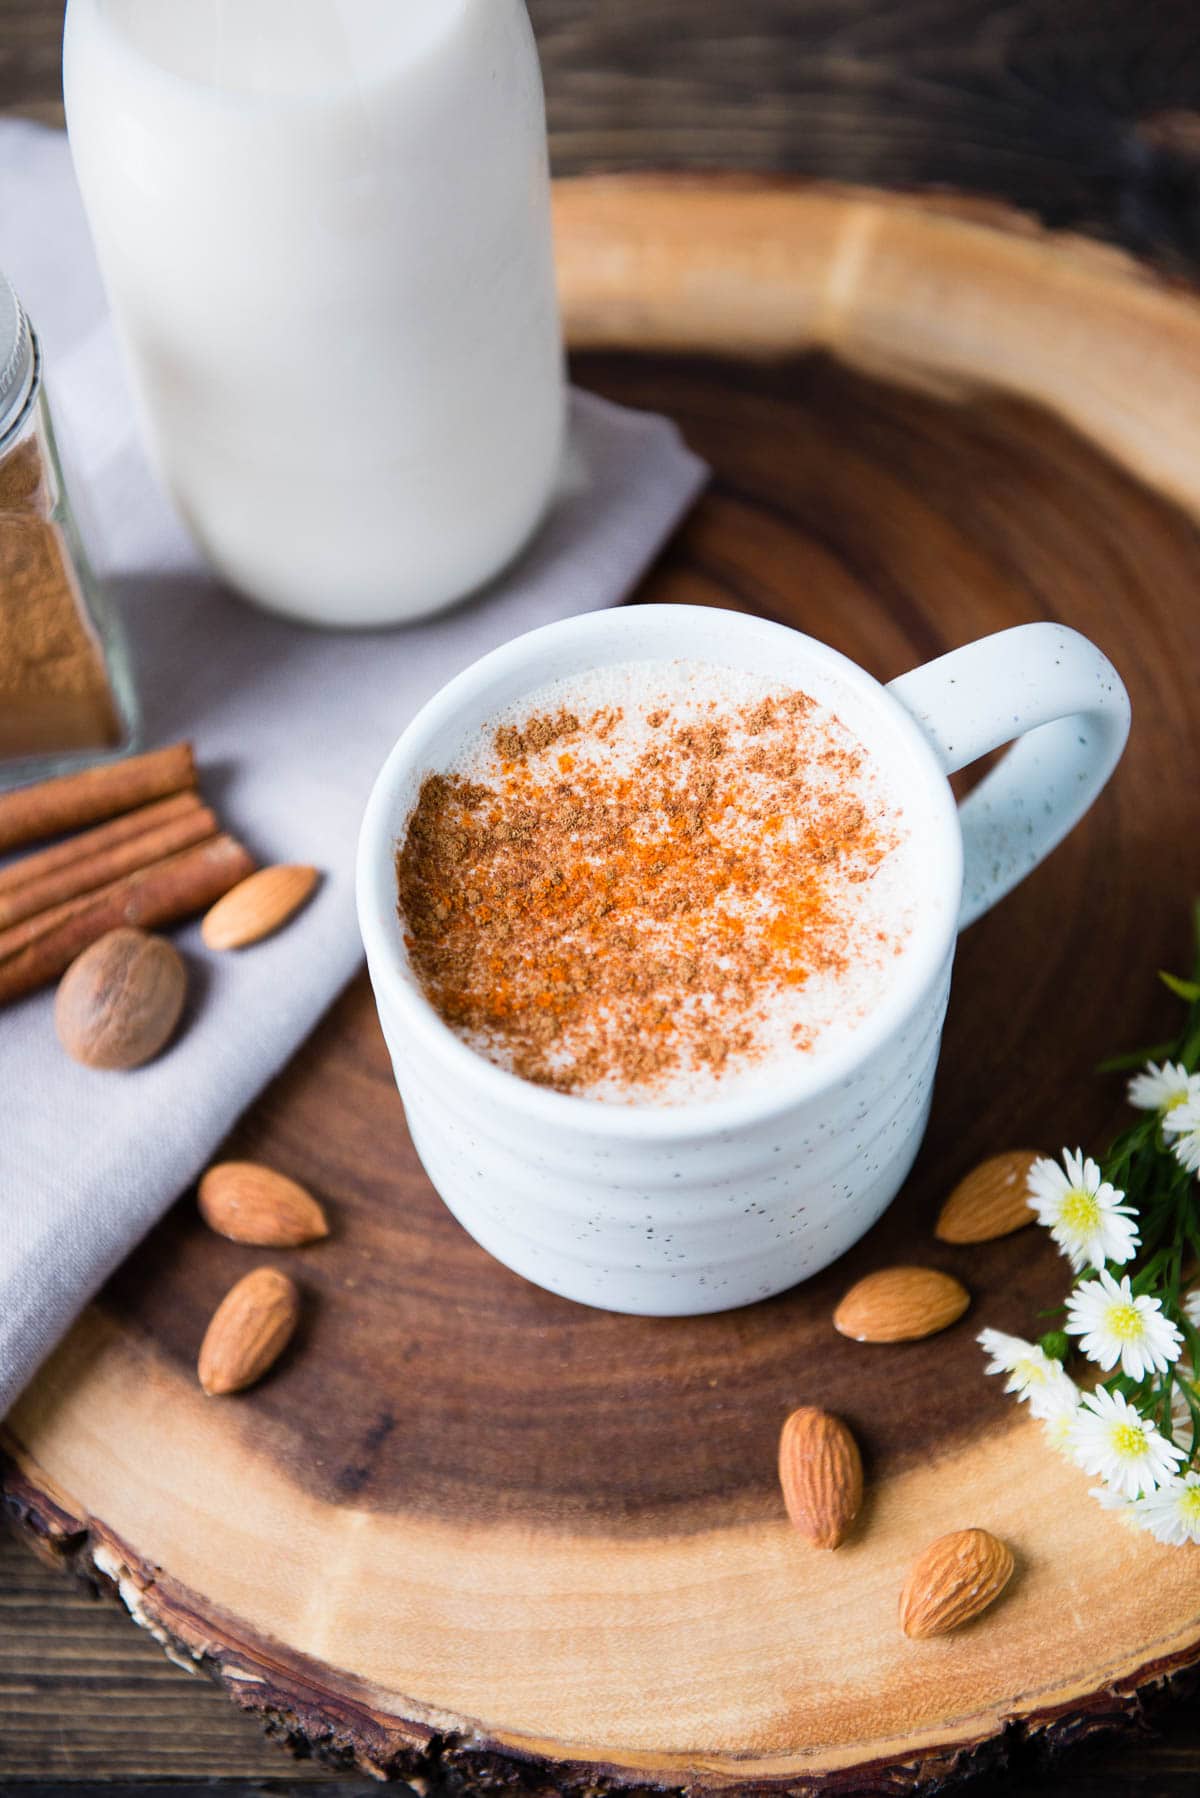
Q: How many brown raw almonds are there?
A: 7